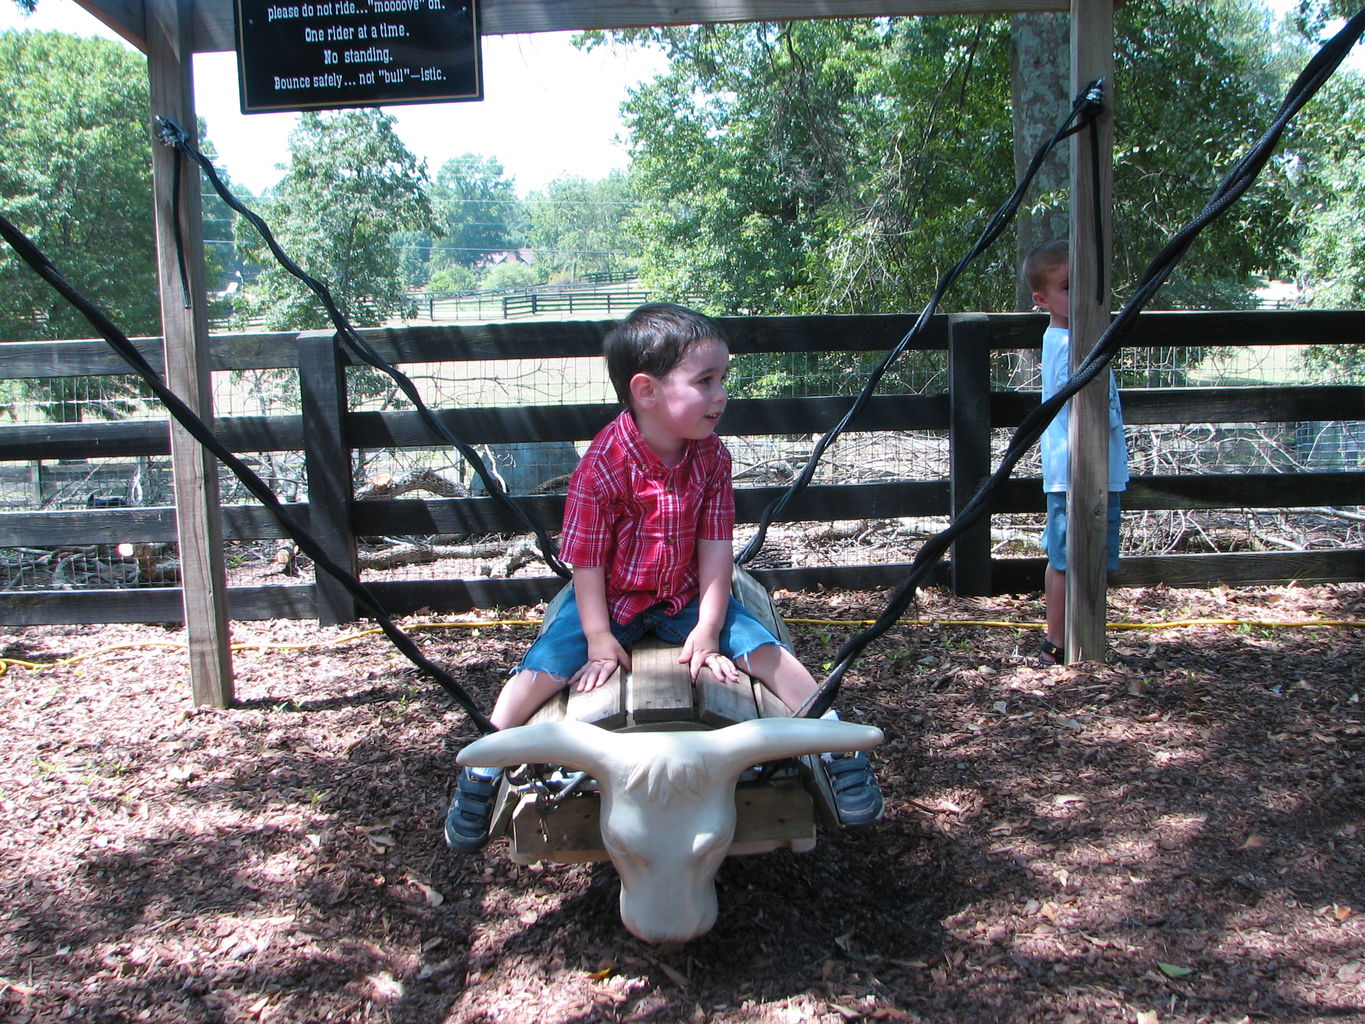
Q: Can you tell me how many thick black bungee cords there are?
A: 4